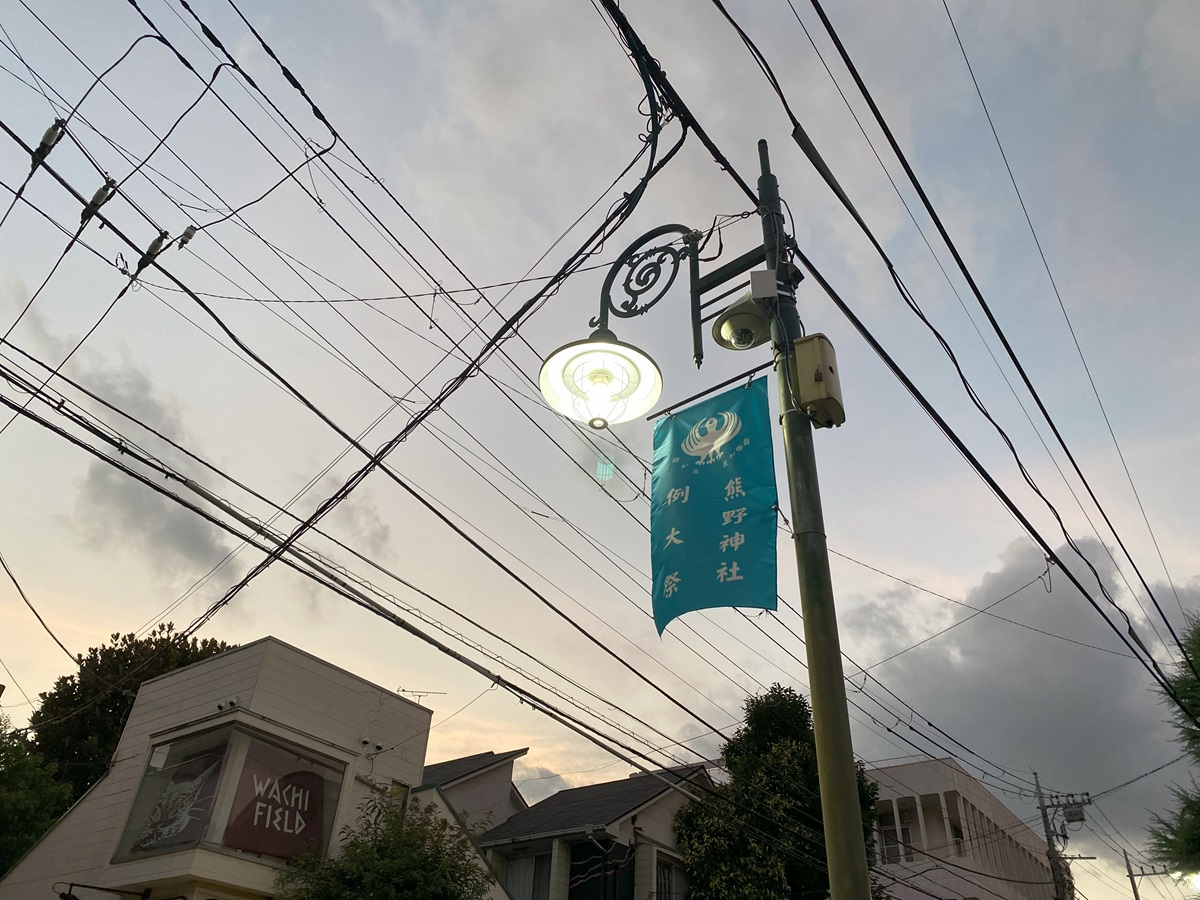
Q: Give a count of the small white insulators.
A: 4